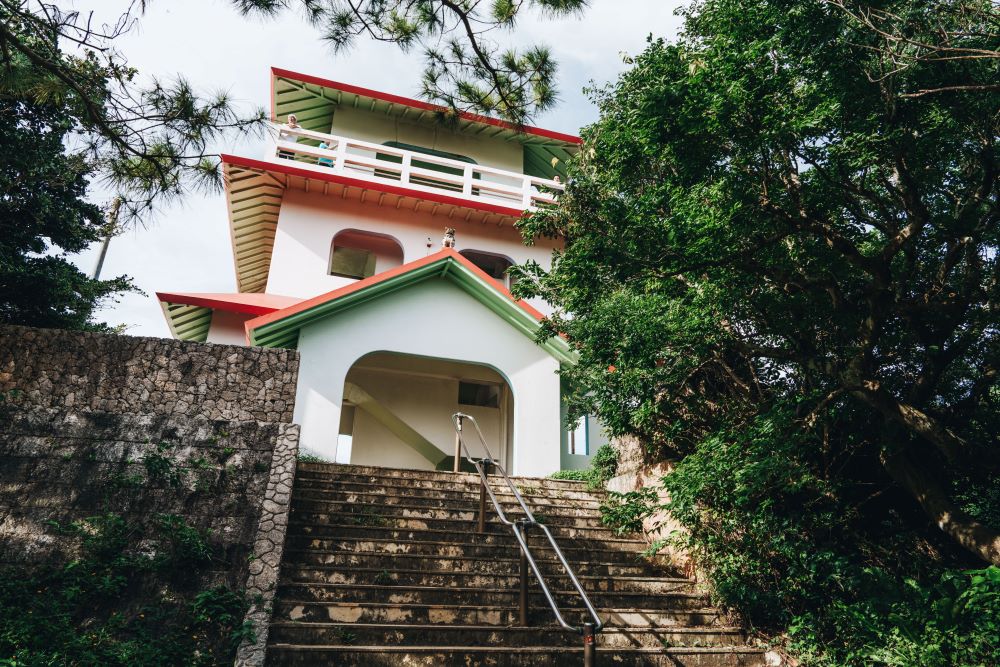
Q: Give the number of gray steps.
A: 14